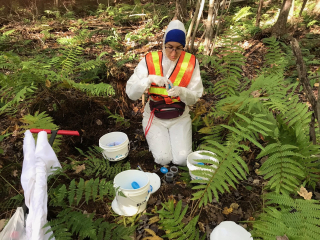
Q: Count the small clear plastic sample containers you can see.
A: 2